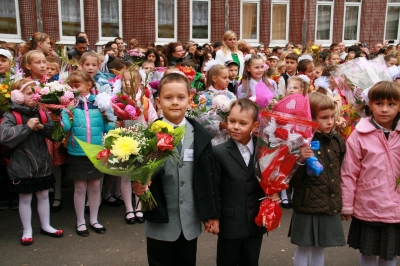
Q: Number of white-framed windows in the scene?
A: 10